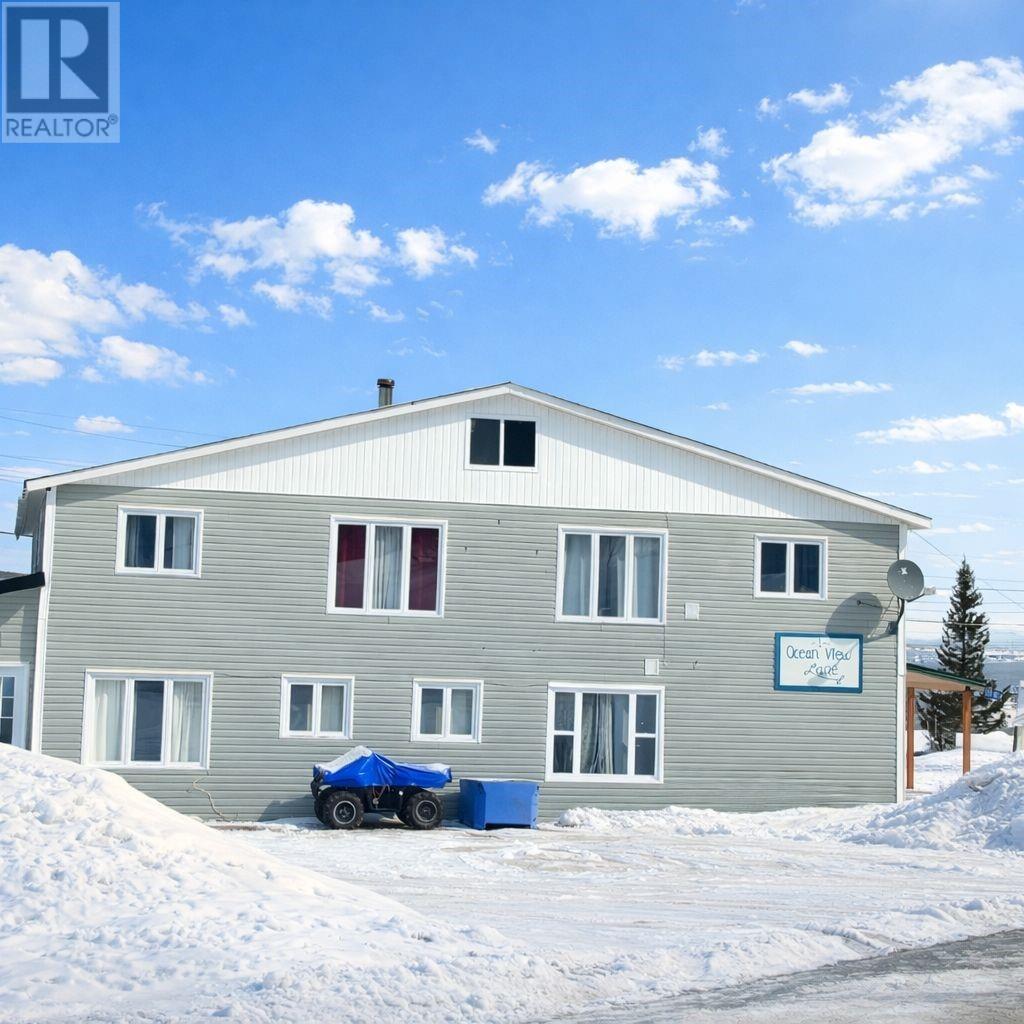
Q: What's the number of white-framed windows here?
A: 9